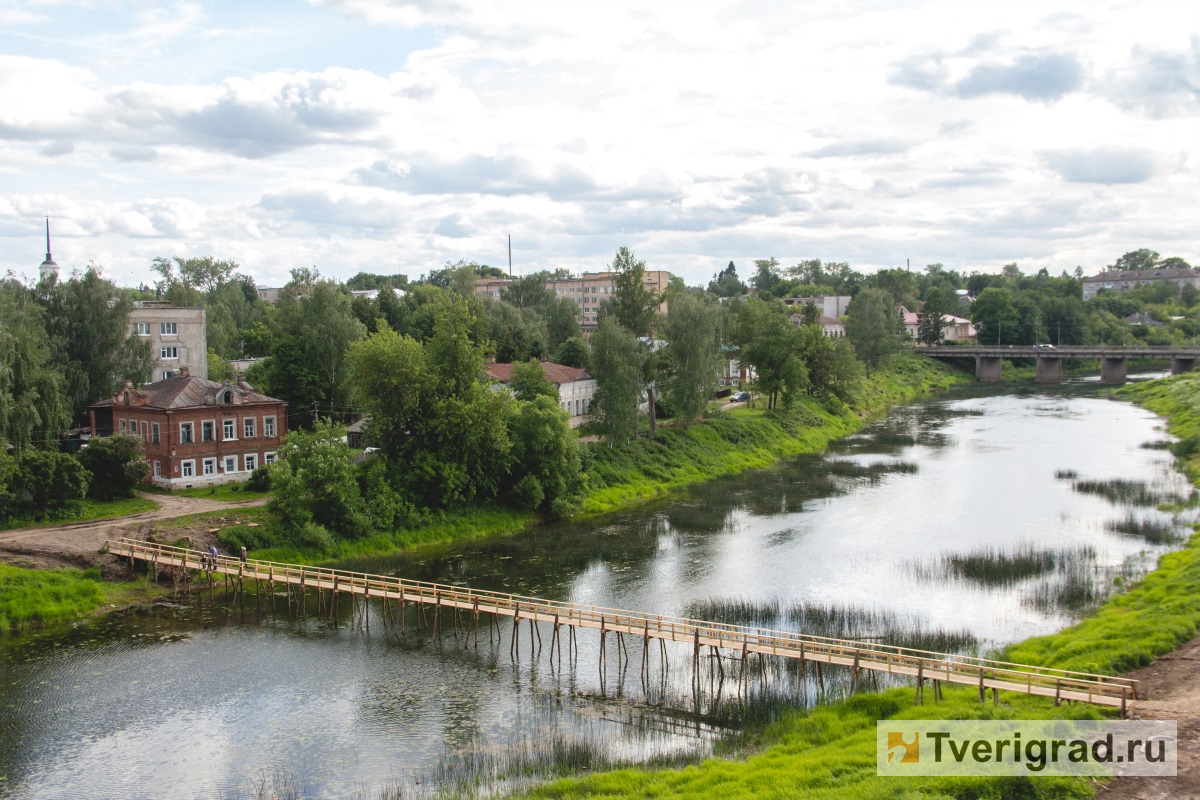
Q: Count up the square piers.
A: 4